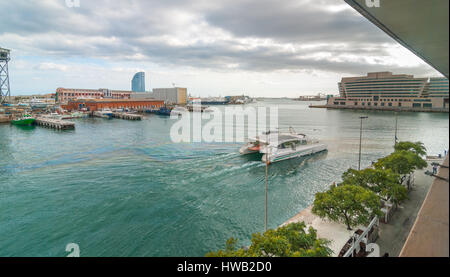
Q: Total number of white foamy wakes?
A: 2